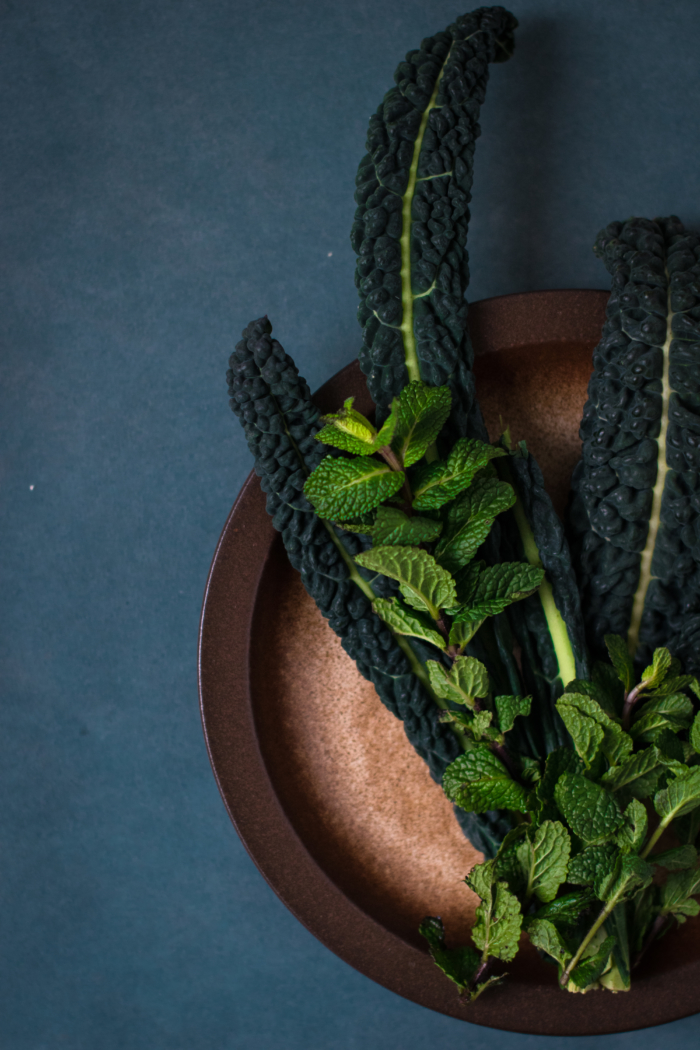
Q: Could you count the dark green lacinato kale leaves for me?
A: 4